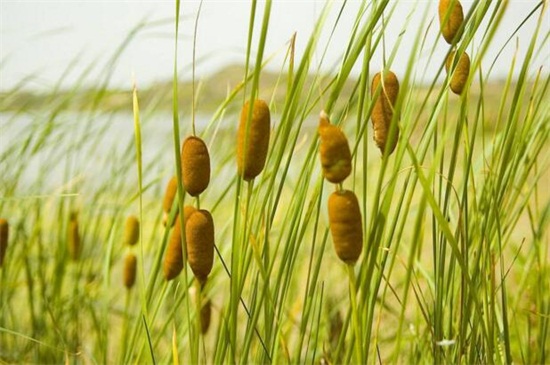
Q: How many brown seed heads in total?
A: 15